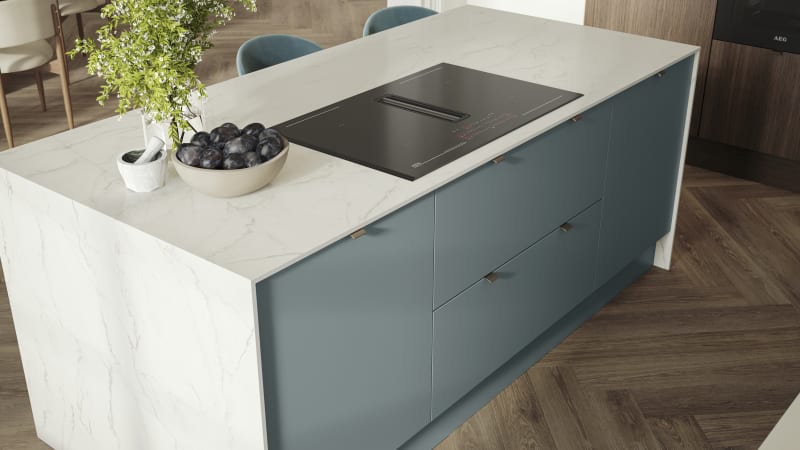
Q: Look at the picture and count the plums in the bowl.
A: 11